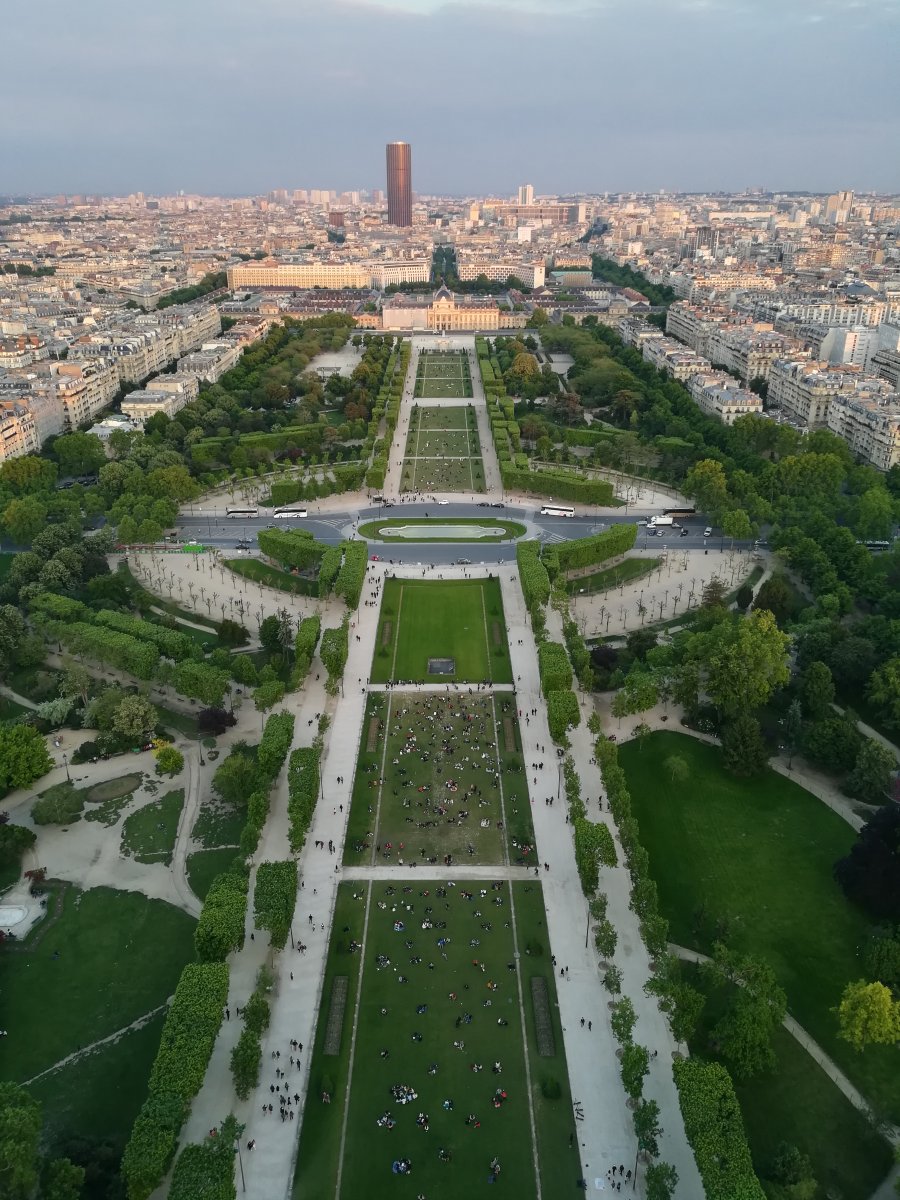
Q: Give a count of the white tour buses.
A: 3